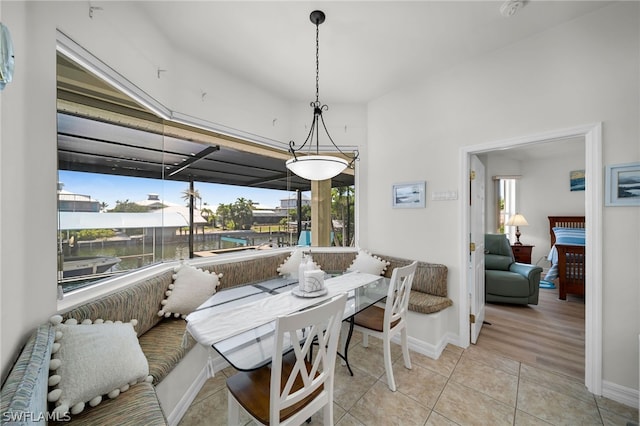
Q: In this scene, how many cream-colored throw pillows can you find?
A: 4